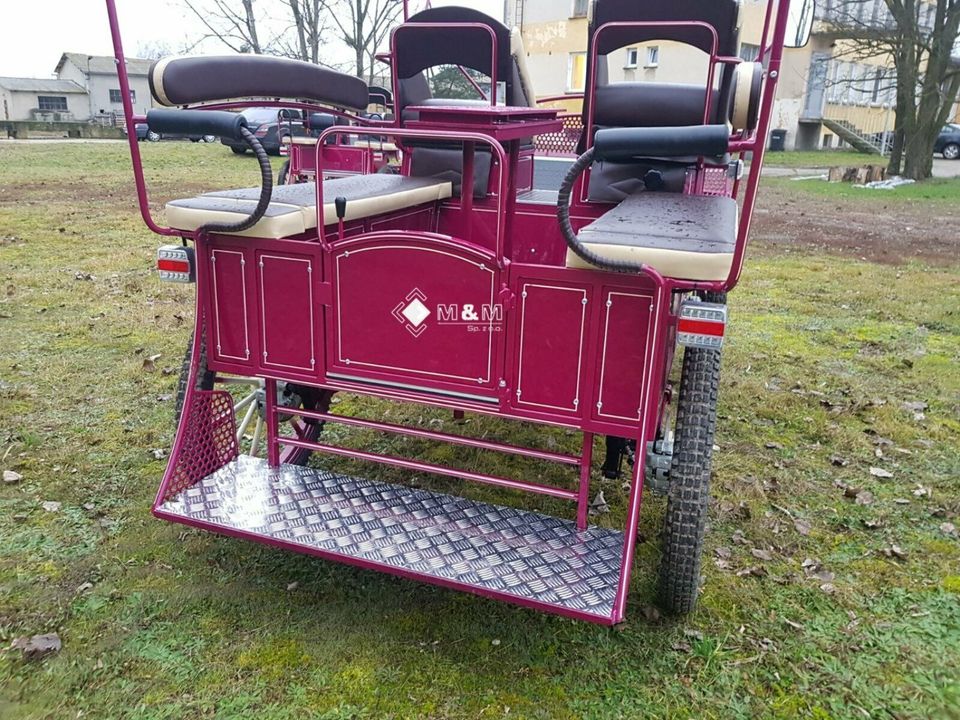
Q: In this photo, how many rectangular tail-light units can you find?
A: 2